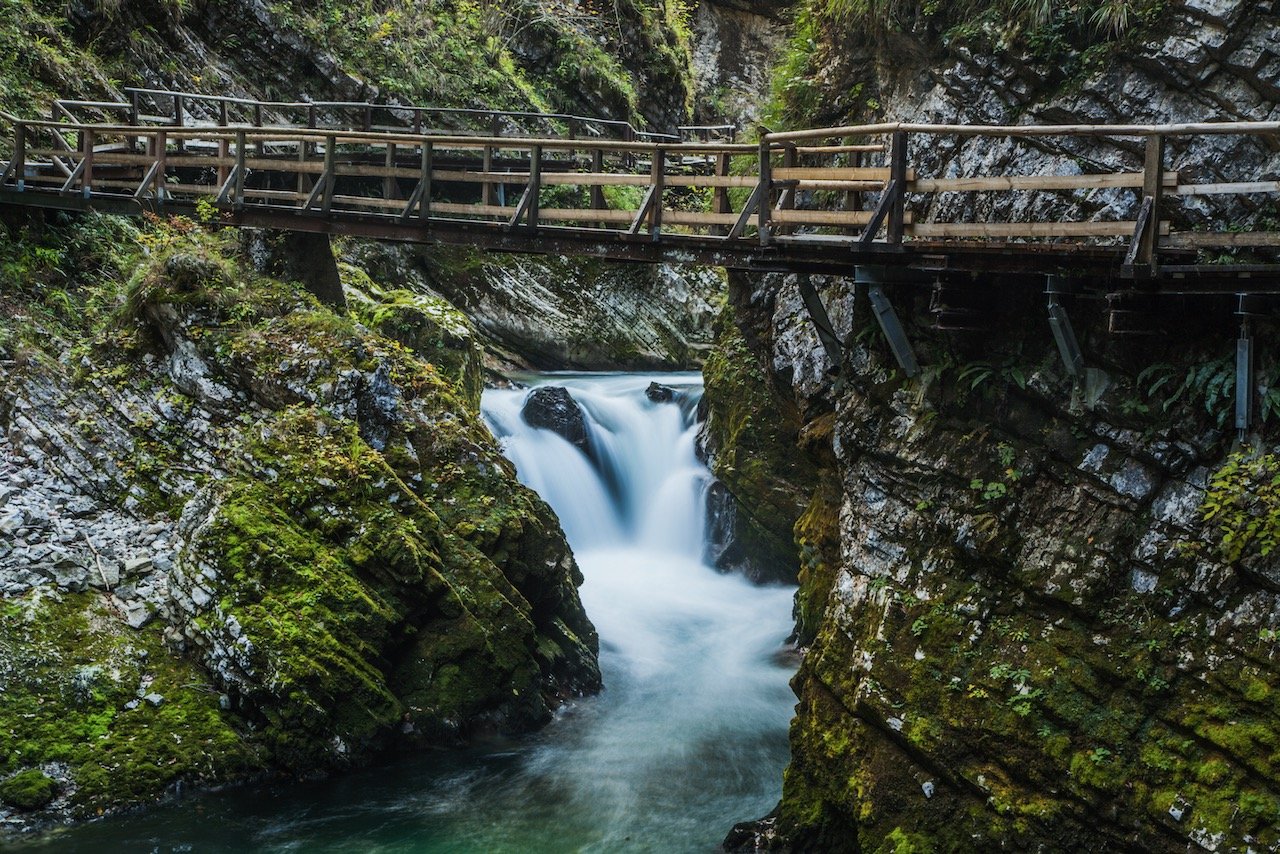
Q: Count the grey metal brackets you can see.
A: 4